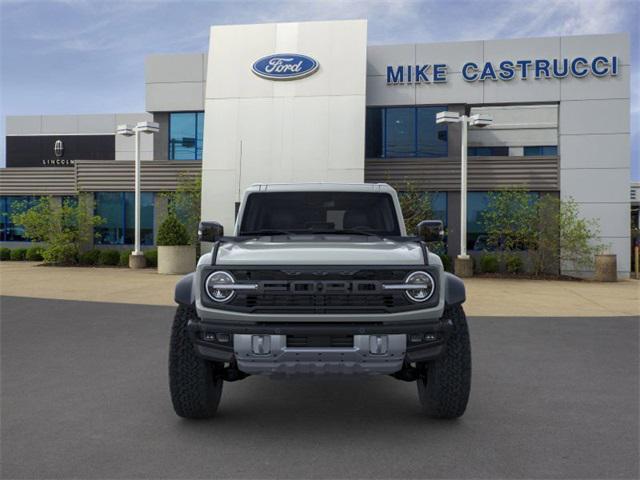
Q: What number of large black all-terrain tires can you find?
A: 2